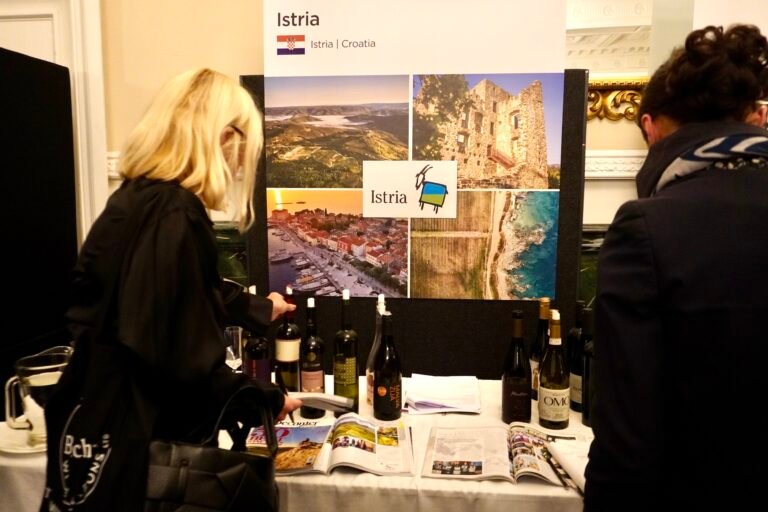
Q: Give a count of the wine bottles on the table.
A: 11